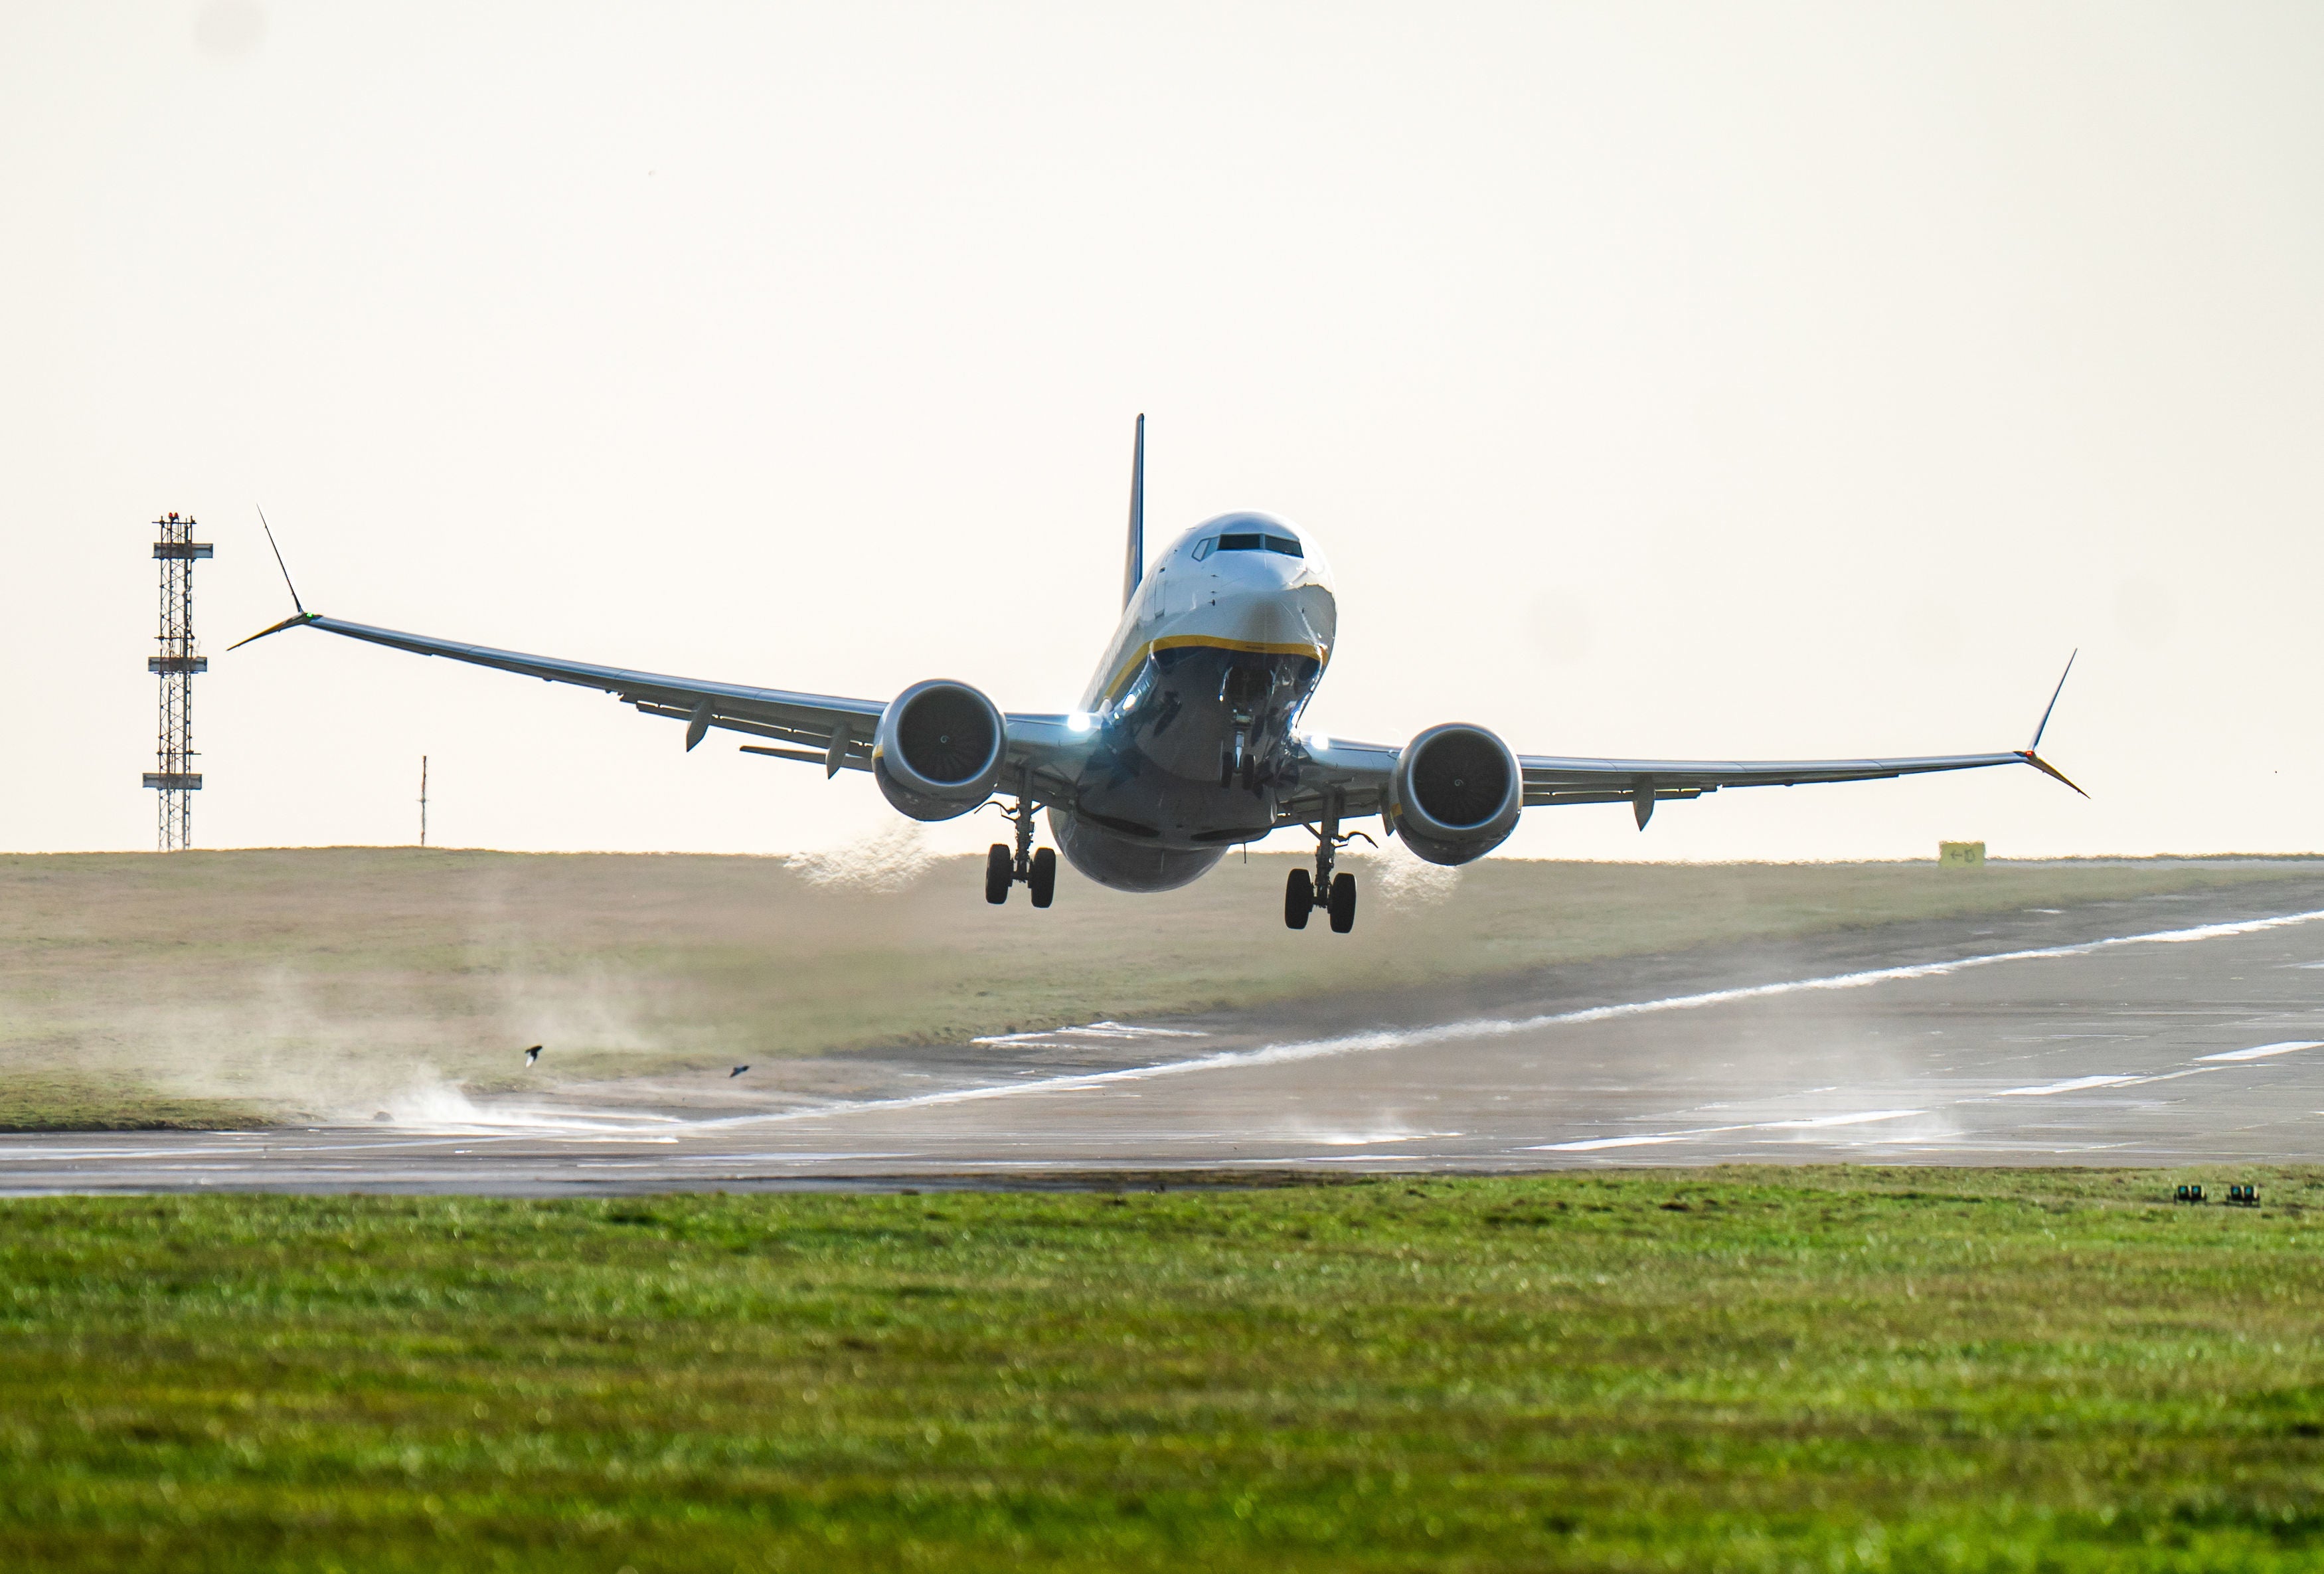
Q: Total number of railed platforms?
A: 3